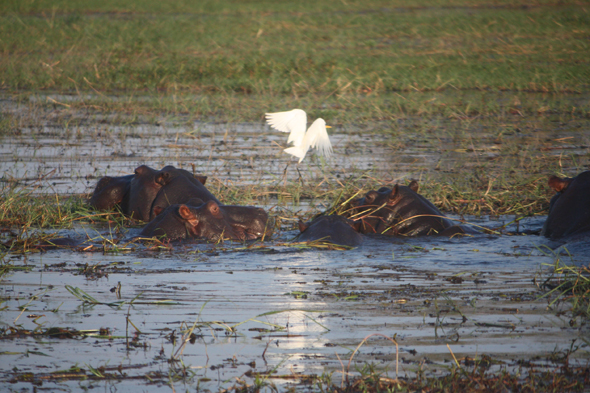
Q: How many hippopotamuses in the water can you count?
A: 5